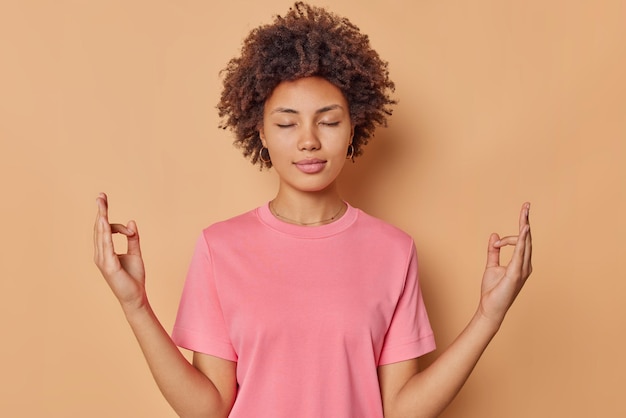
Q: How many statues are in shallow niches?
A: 0